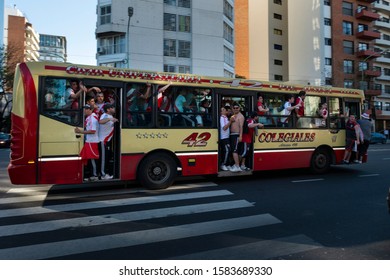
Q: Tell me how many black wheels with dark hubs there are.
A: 2